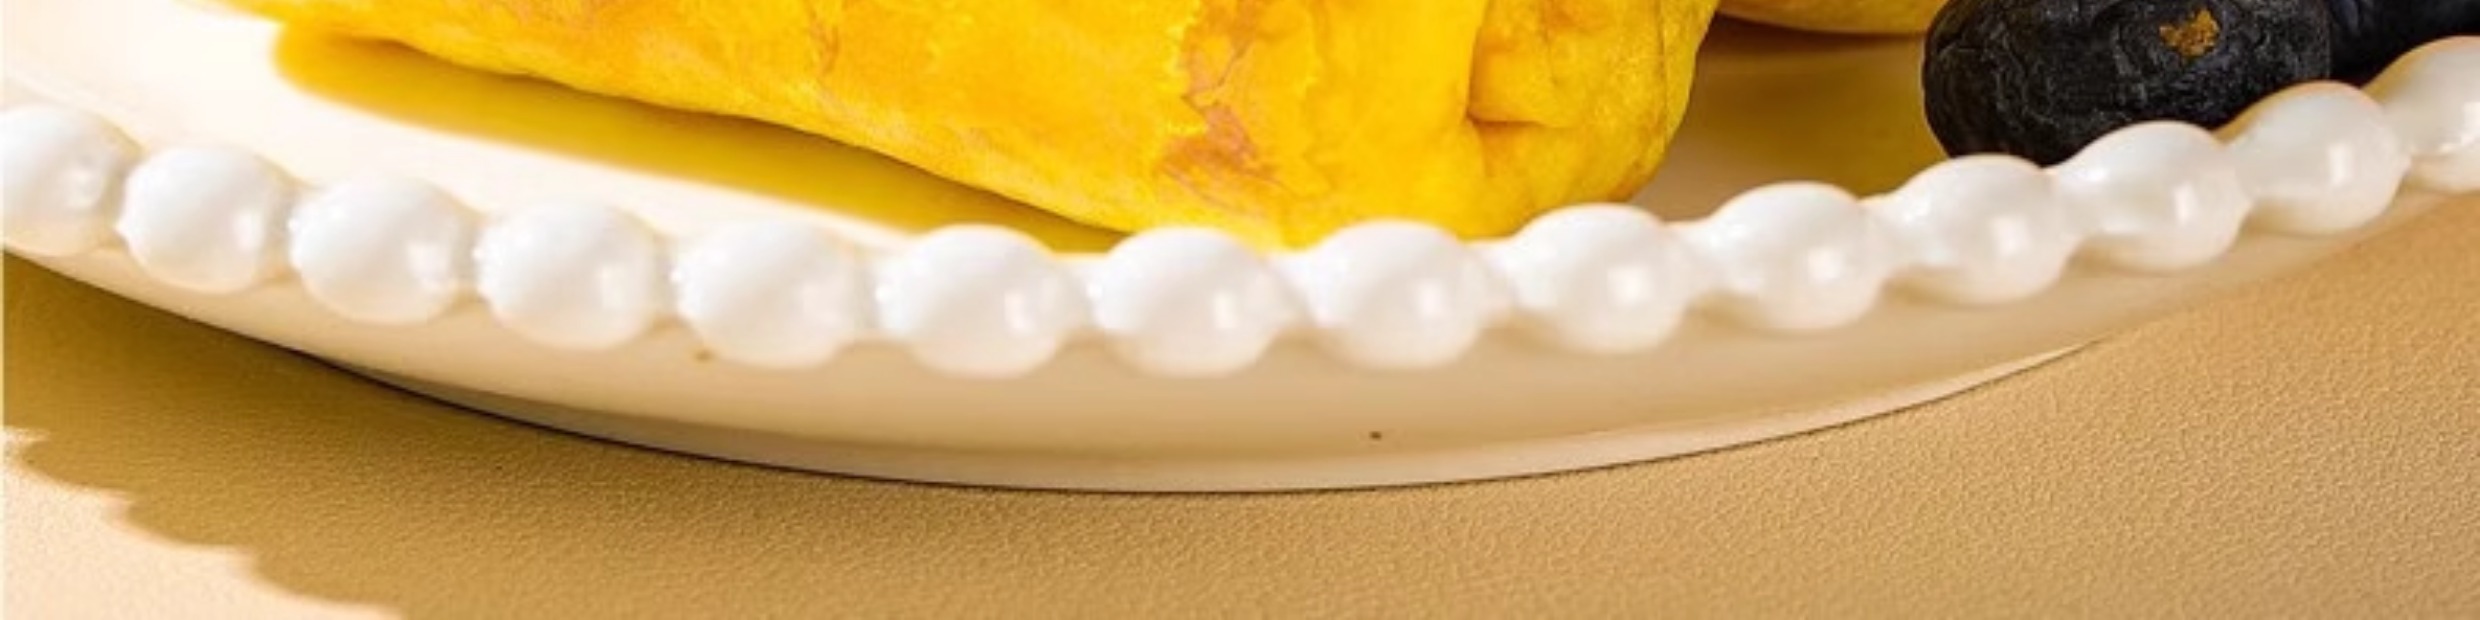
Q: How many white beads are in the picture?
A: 14